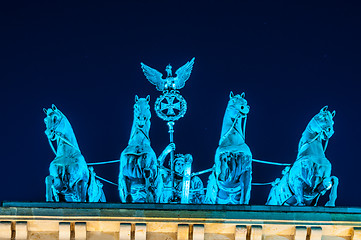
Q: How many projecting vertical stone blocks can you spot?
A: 13